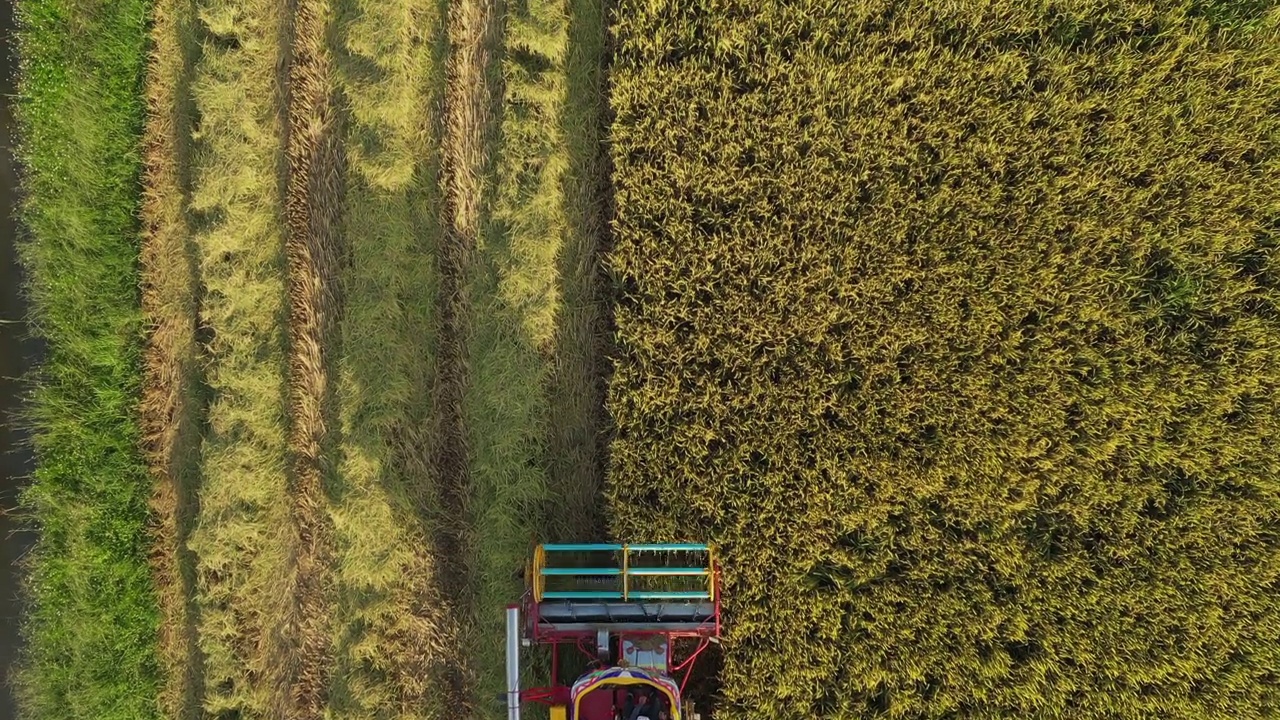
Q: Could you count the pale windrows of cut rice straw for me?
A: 3